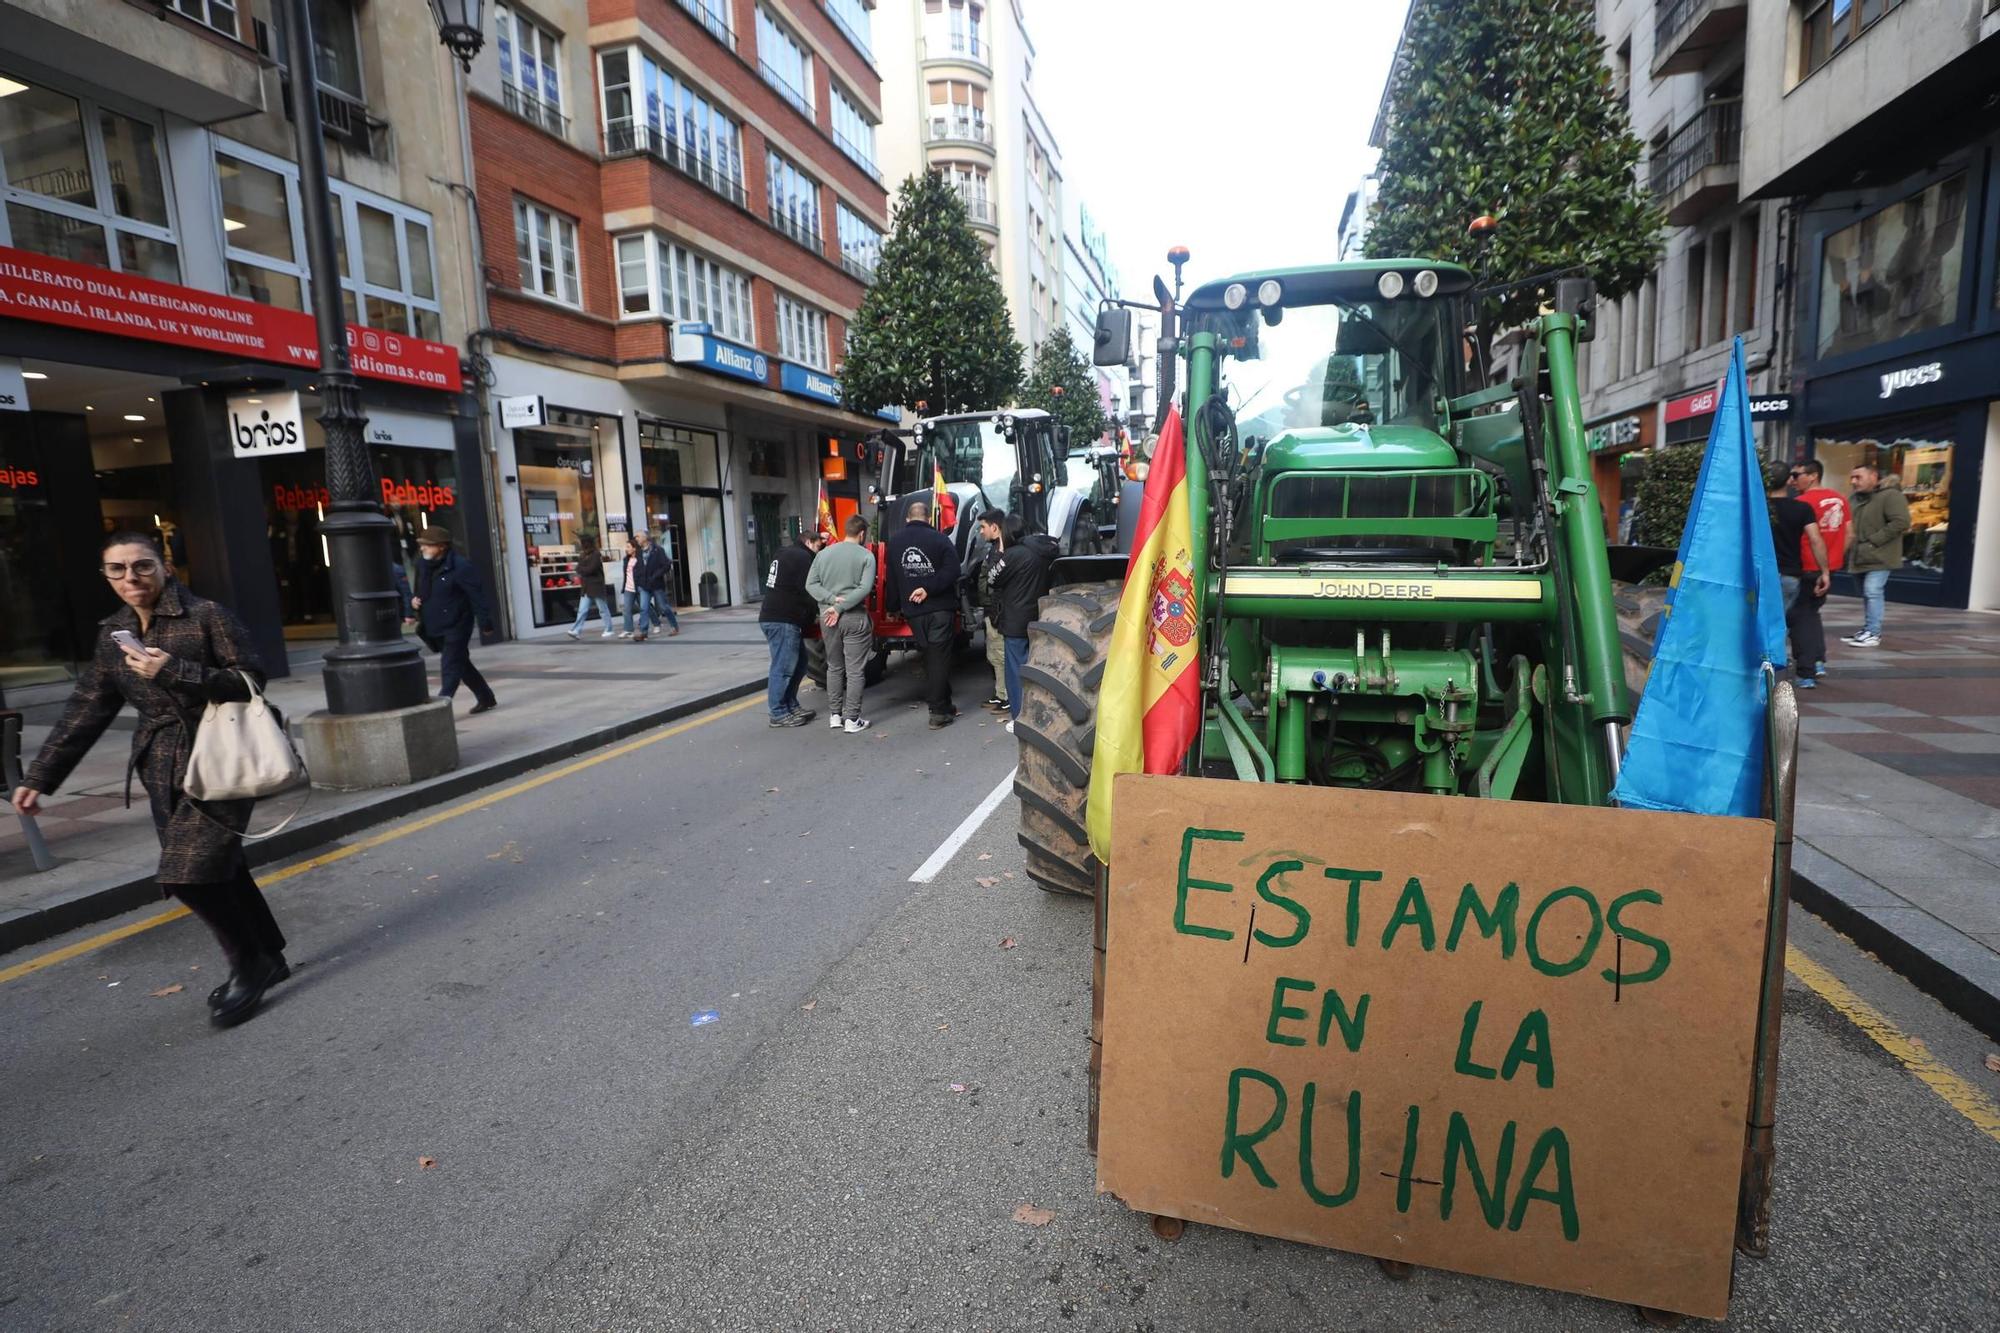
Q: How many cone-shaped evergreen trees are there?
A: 3